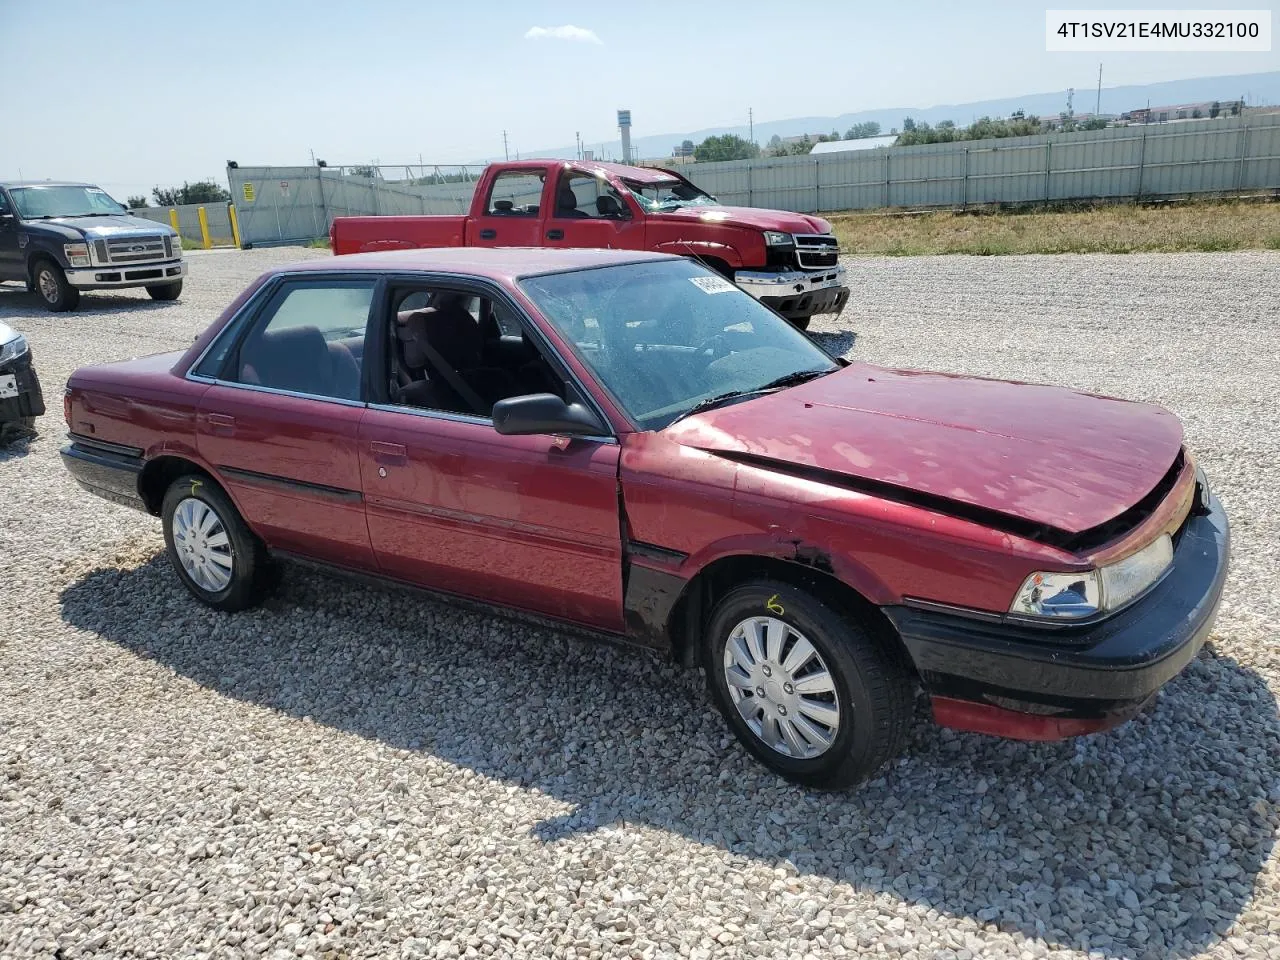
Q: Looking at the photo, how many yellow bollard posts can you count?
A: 3